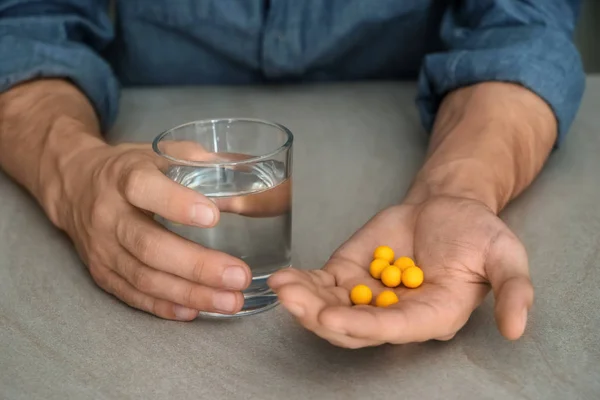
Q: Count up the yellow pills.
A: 7